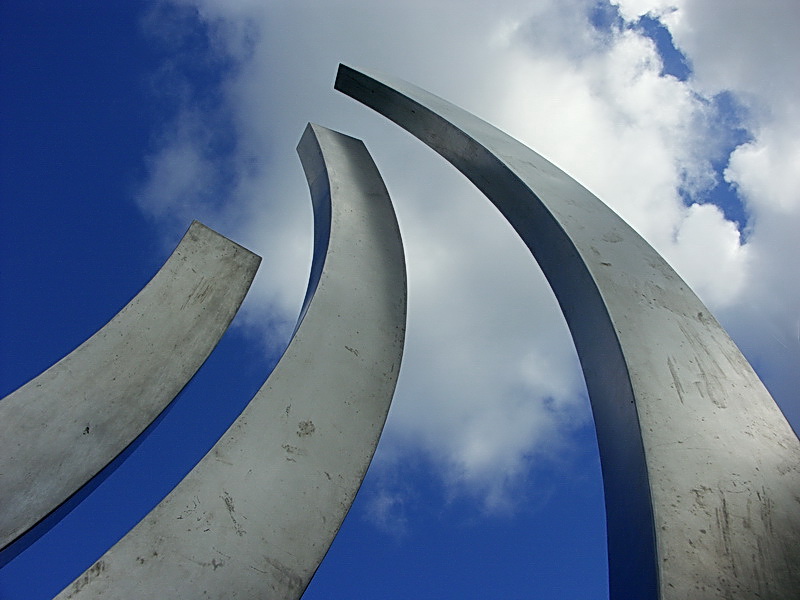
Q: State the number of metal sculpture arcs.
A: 3